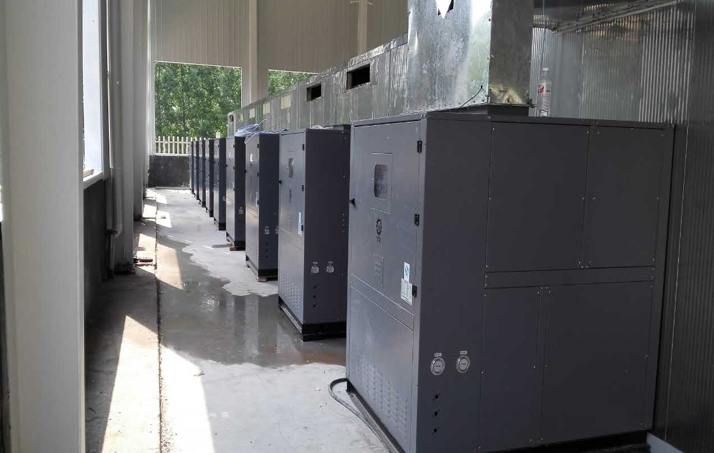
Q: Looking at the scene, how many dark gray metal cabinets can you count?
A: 9